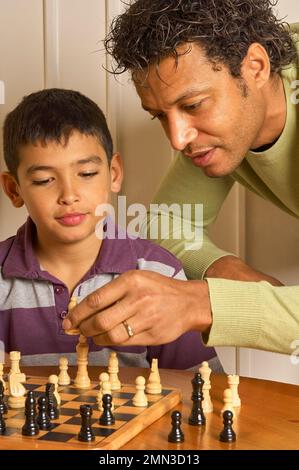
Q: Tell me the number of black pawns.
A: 4